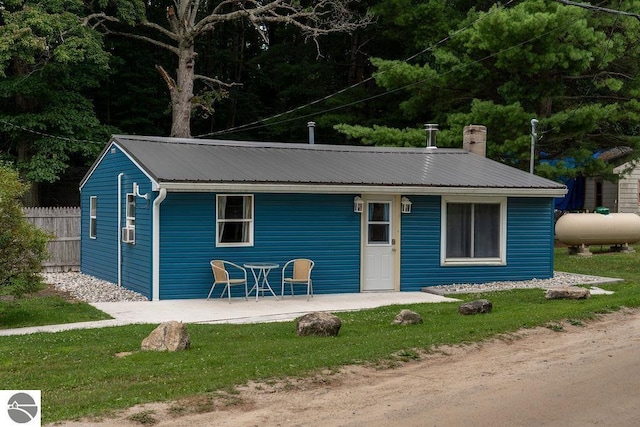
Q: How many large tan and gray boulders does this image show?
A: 5